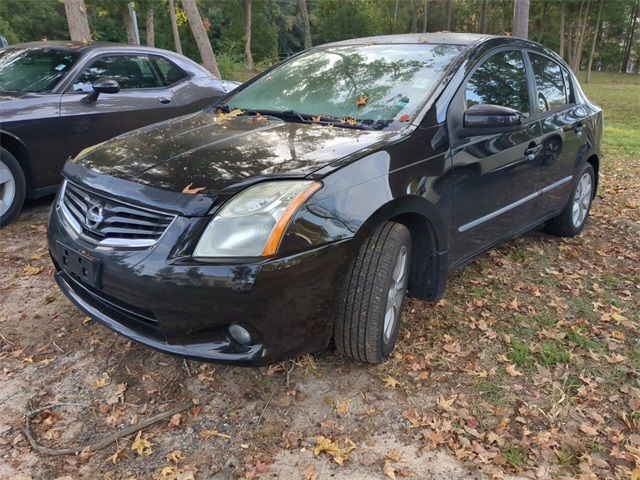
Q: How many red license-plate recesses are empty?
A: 0